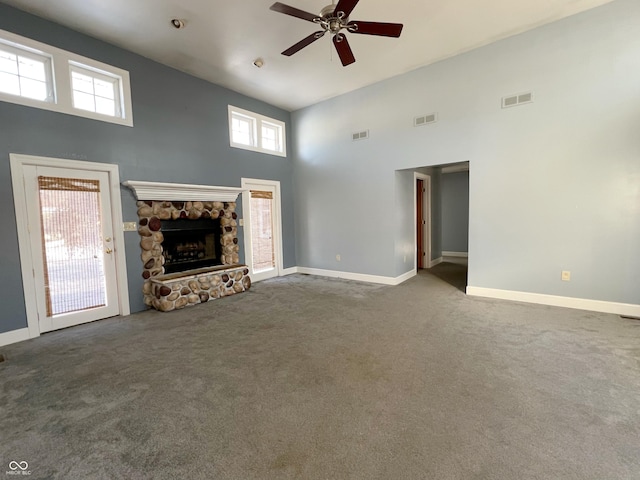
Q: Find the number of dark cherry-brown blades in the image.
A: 5